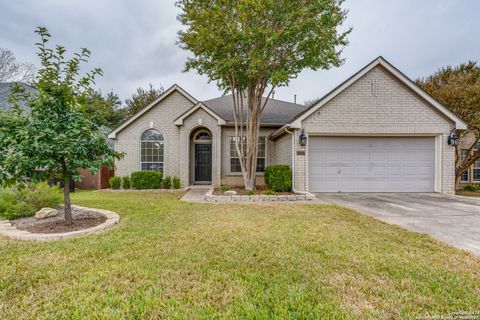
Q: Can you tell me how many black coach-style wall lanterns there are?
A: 2